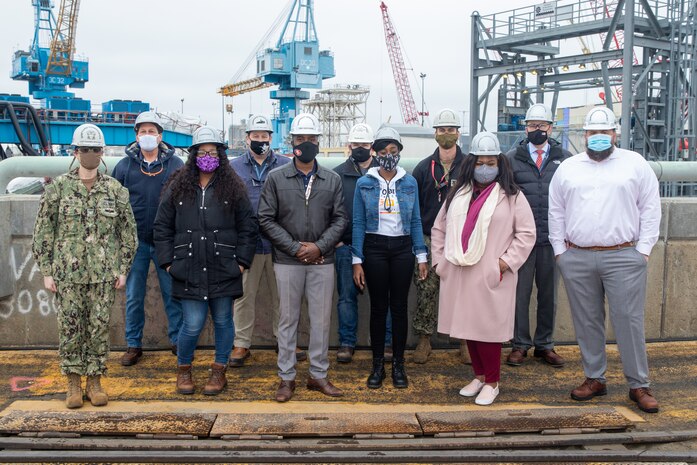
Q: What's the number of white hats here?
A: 11